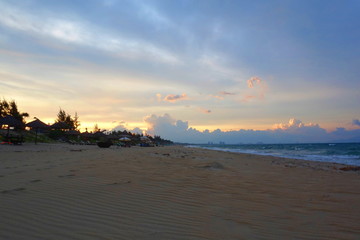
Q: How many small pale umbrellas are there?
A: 2